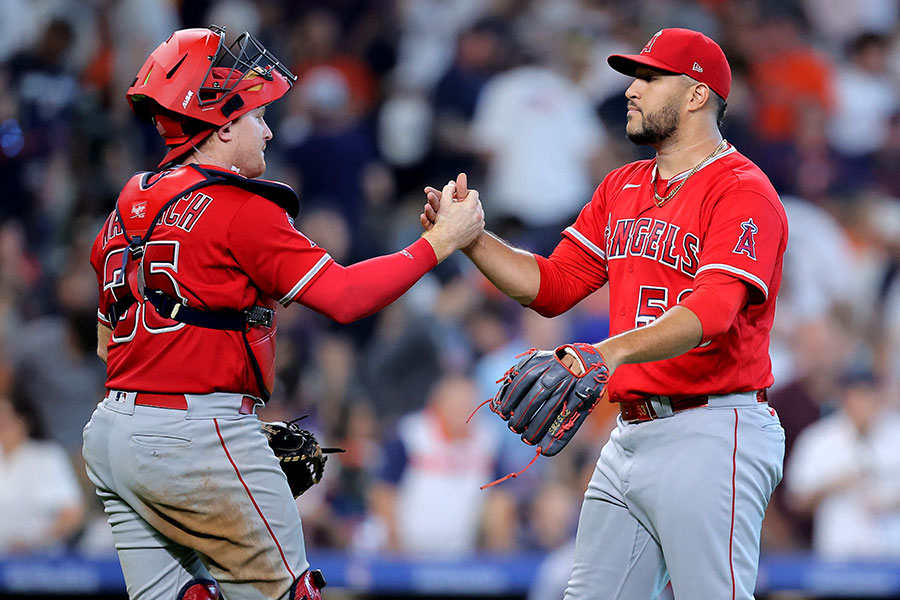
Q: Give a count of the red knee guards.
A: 2